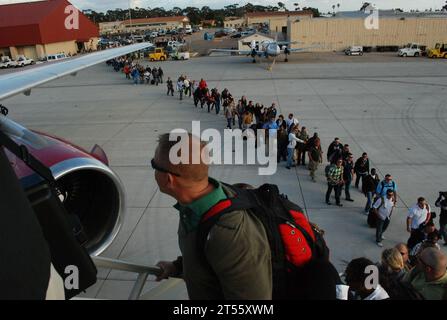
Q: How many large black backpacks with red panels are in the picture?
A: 1